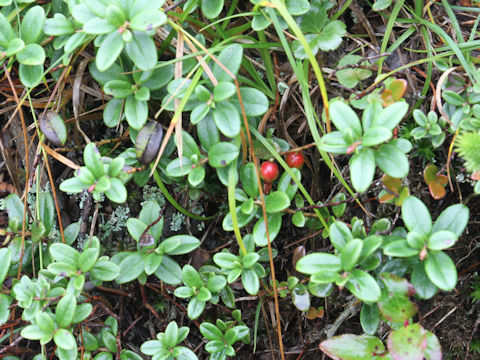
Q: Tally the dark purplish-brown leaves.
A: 2